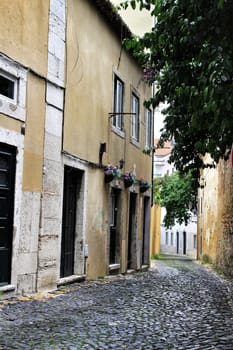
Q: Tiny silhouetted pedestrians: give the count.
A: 0